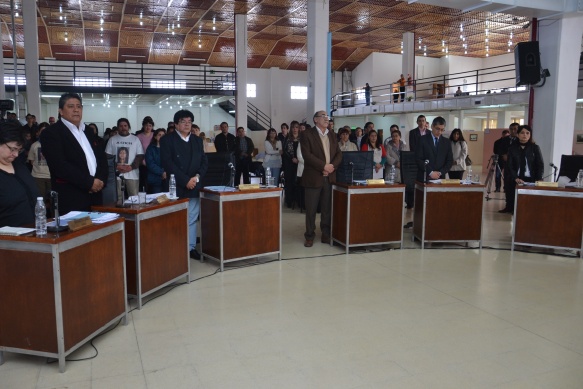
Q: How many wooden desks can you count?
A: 6